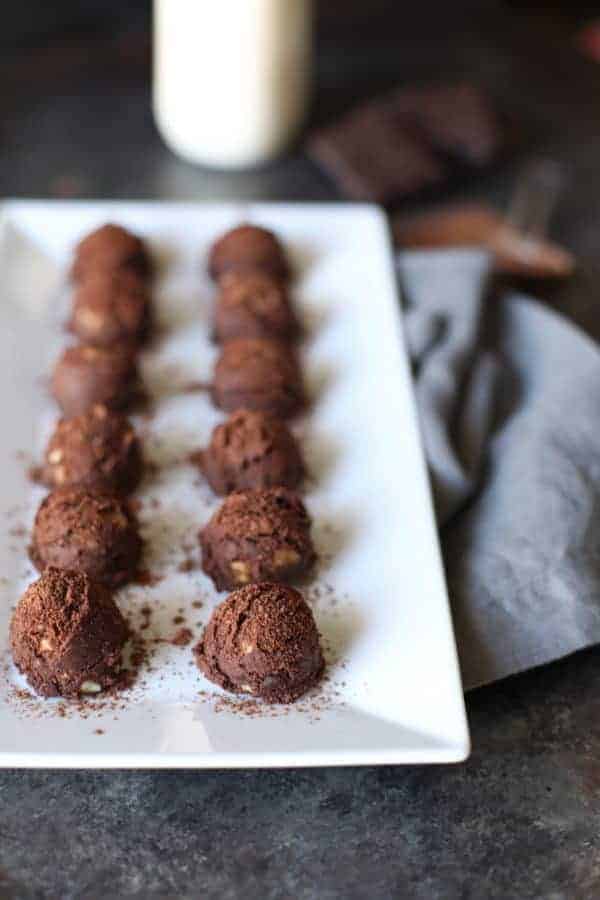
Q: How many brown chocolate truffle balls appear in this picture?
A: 12